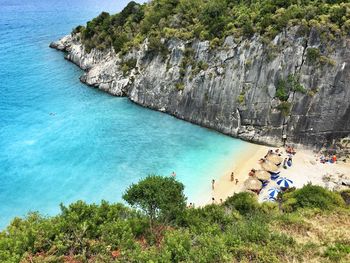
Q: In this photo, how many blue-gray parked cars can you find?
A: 0